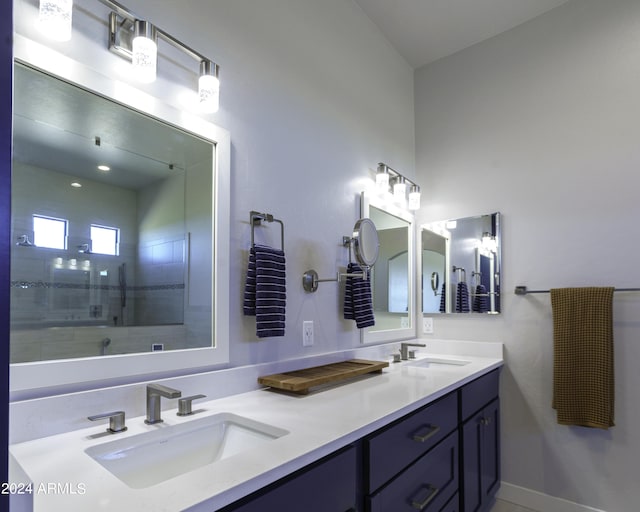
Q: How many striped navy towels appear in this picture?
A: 2